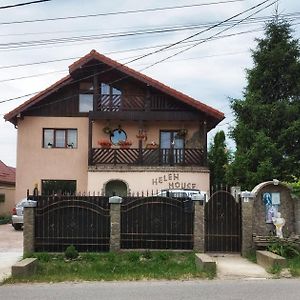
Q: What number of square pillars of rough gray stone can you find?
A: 4